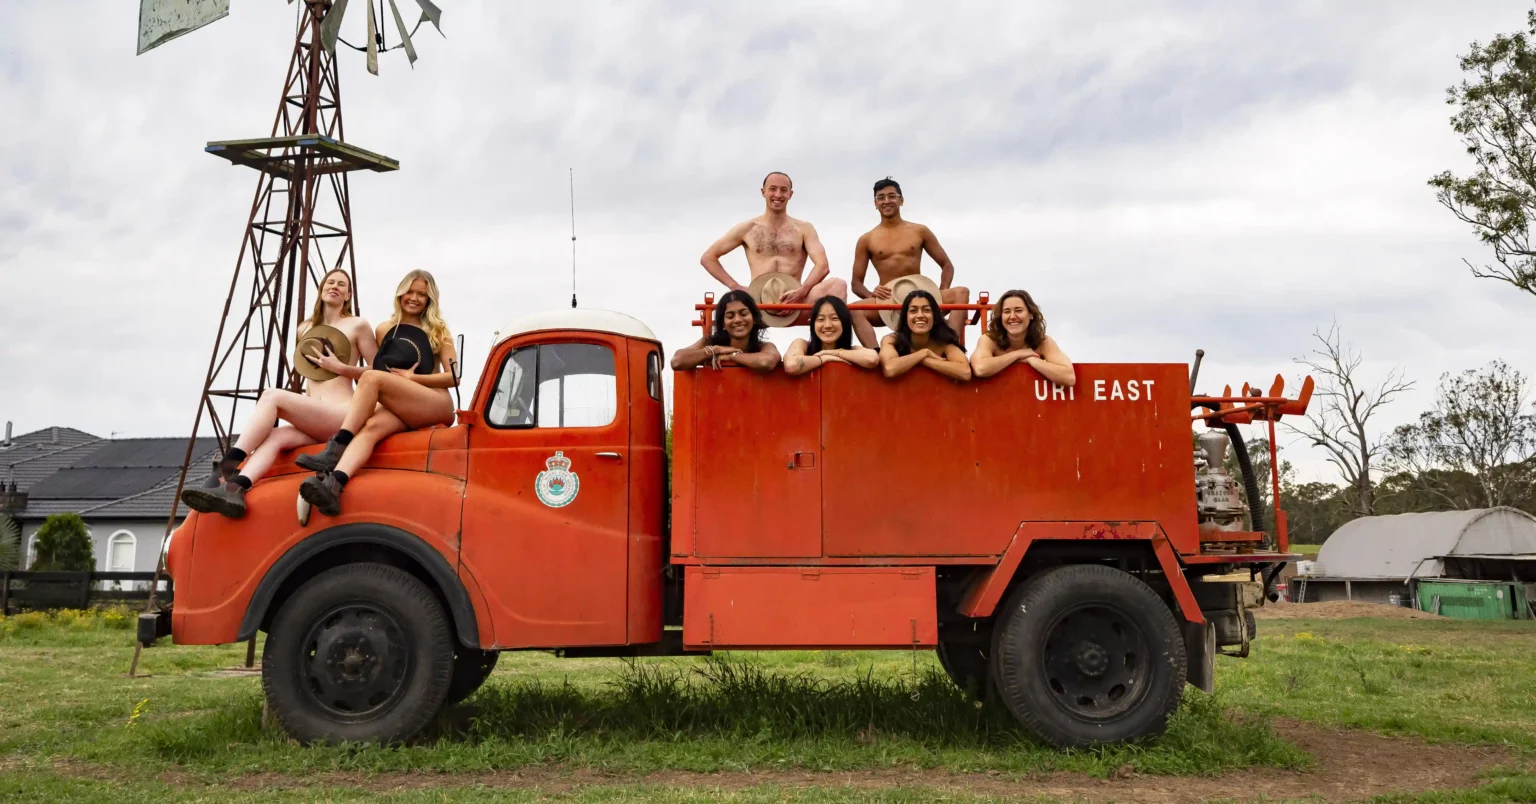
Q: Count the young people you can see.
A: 8